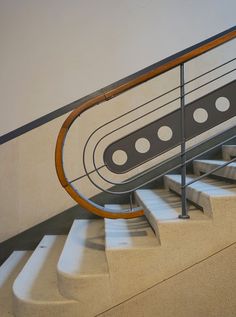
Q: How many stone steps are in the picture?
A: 8